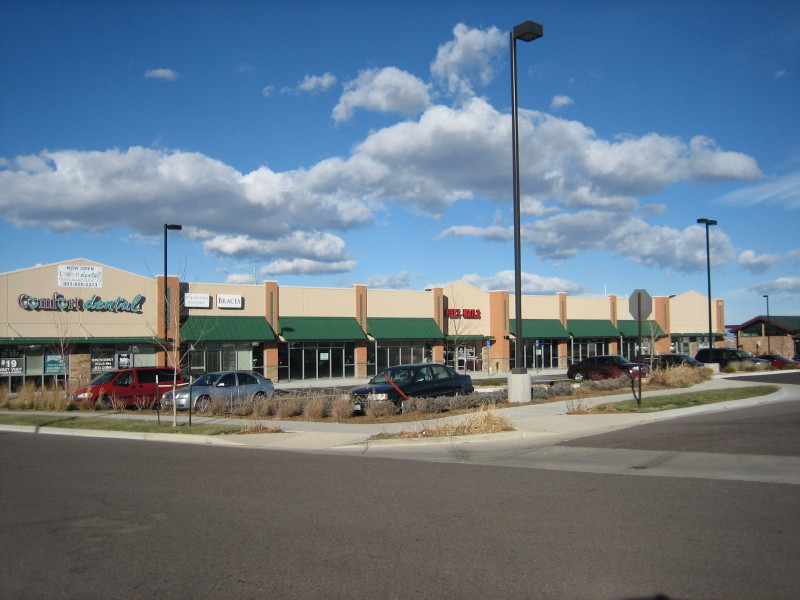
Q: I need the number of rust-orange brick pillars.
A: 9